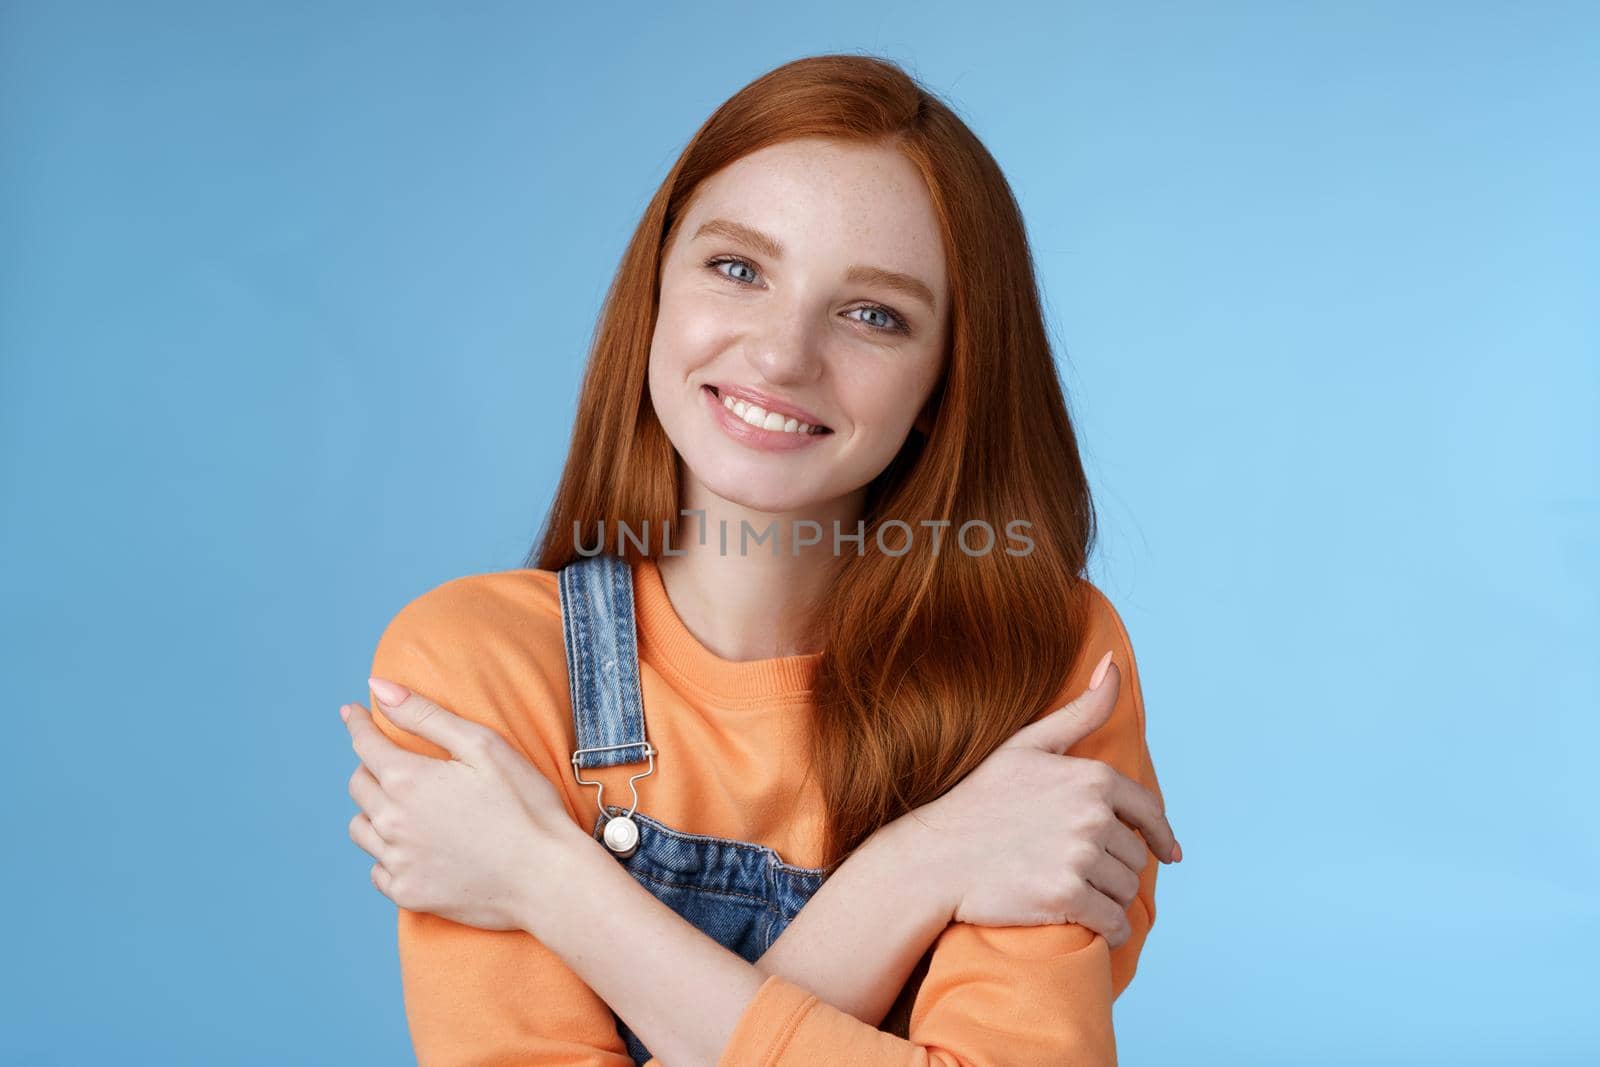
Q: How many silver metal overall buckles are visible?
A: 1